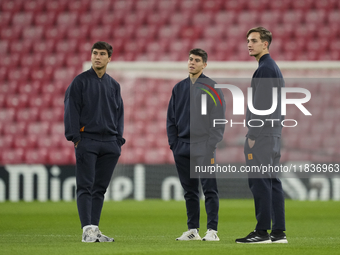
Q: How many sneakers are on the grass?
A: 6